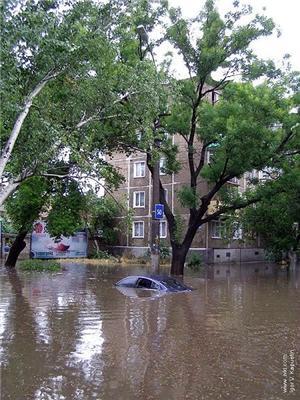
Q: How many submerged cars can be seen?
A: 1